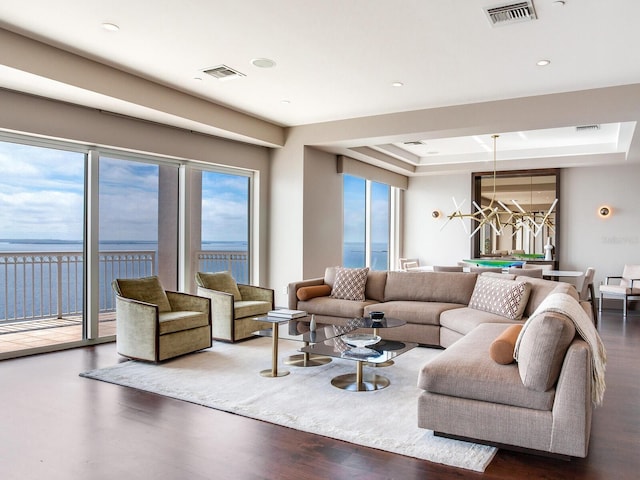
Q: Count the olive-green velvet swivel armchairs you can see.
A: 2